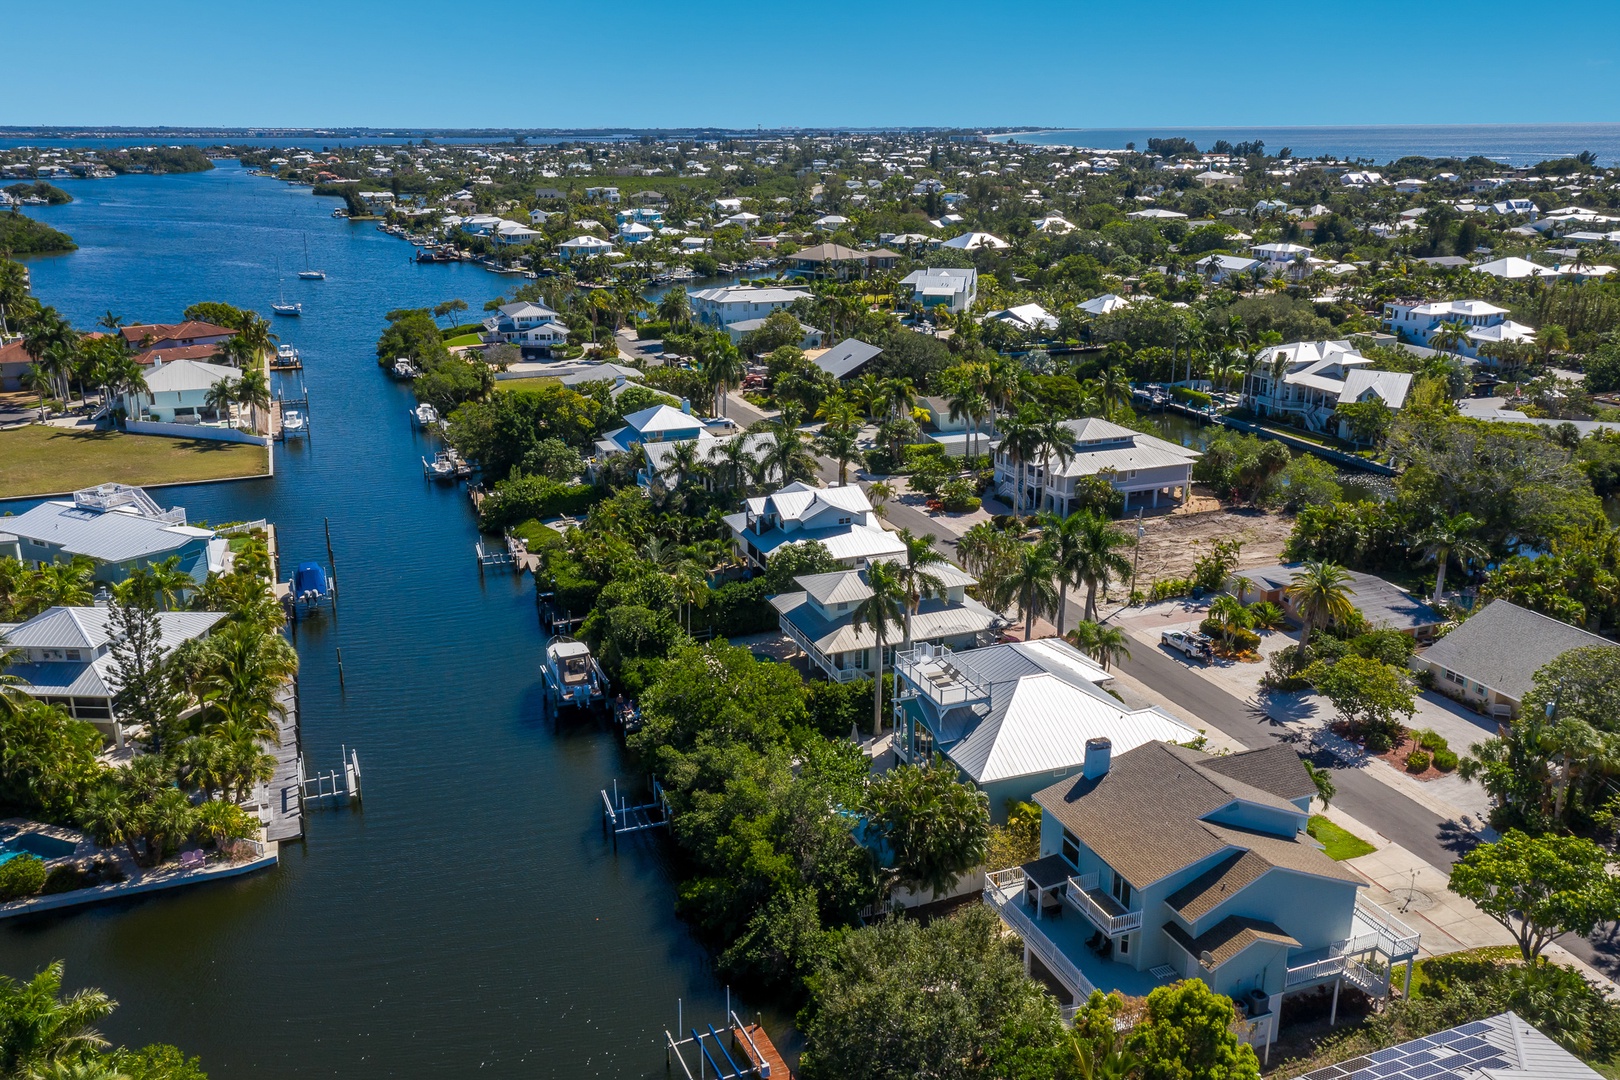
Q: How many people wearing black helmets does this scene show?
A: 0